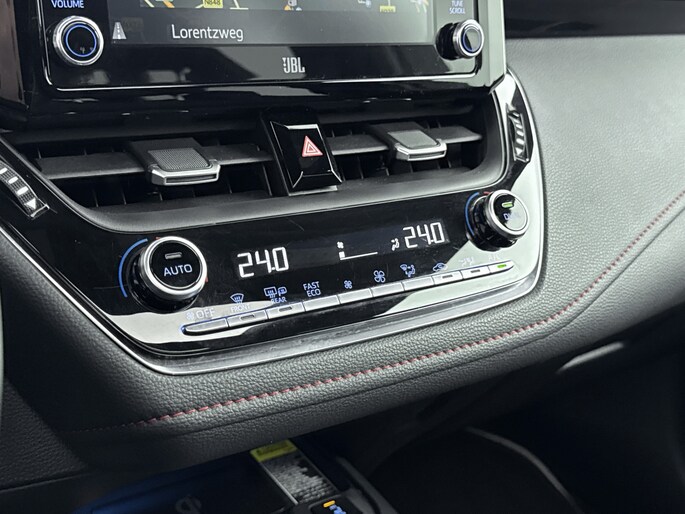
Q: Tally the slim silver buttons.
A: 10